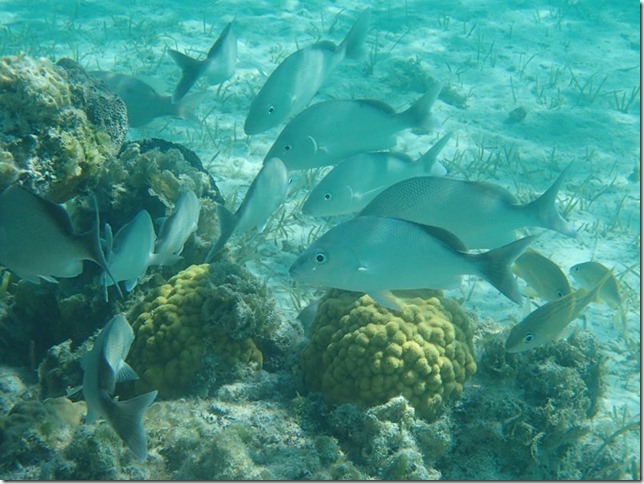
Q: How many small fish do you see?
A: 3